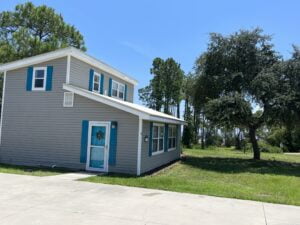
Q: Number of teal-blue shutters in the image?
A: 11